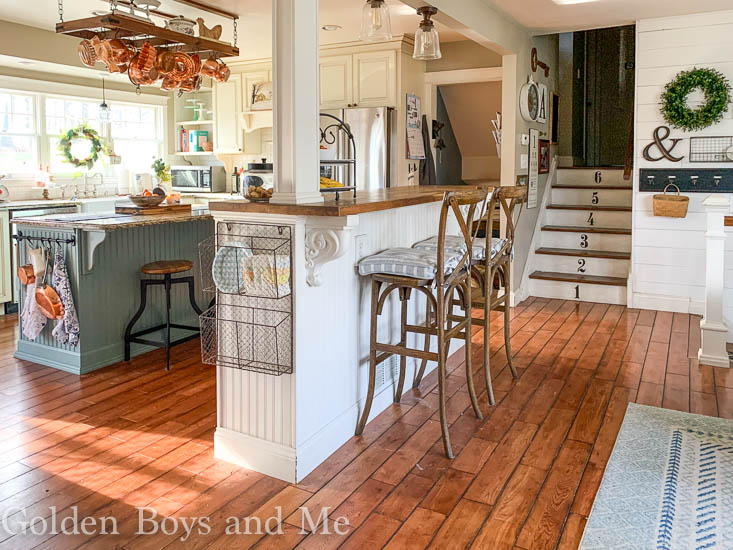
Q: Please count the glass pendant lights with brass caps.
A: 2